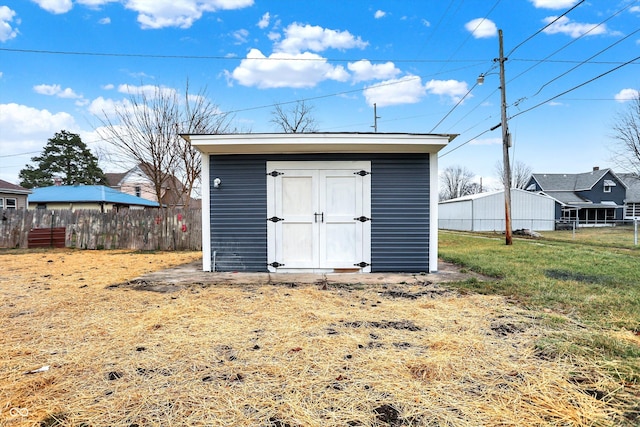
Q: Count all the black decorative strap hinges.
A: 6